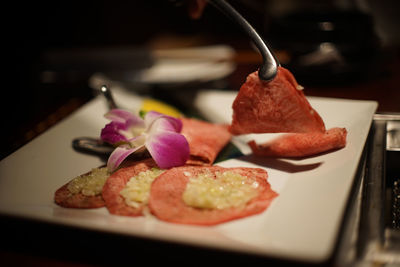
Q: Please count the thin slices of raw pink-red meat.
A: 6